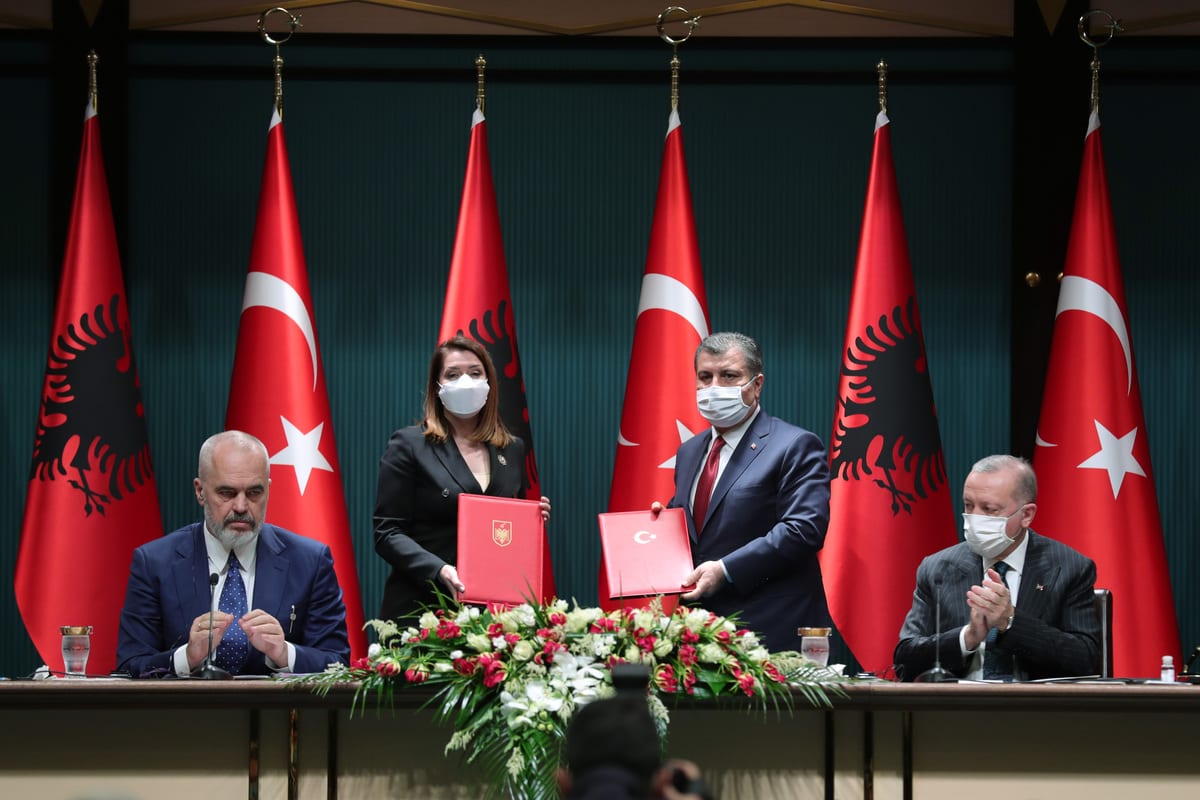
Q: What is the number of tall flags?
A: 6